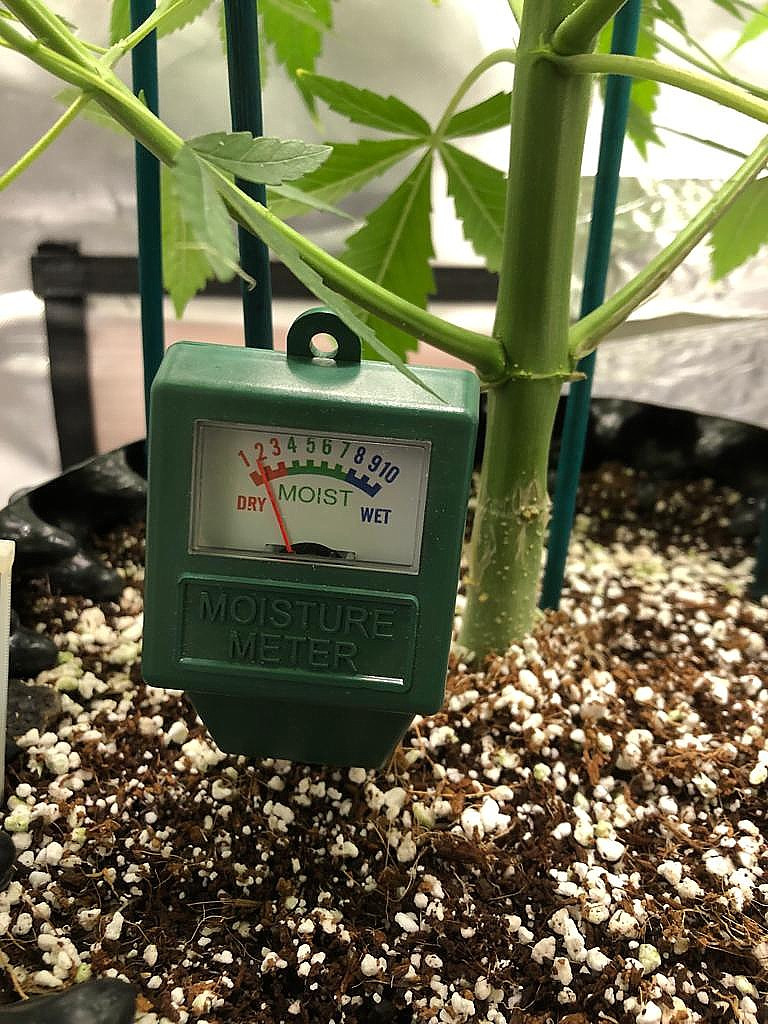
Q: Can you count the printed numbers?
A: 10